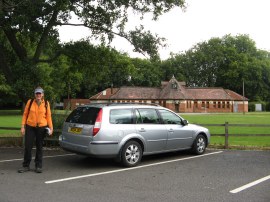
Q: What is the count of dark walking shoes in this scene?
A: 2